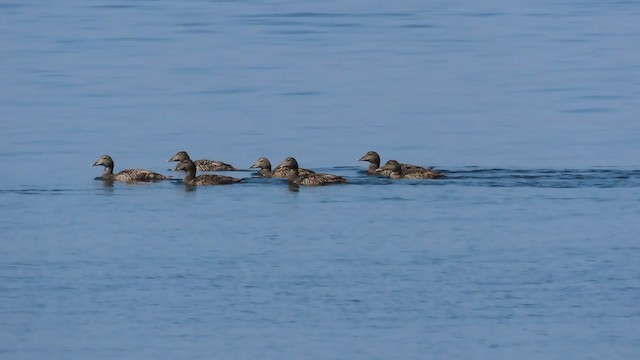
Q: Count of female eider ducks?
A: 7